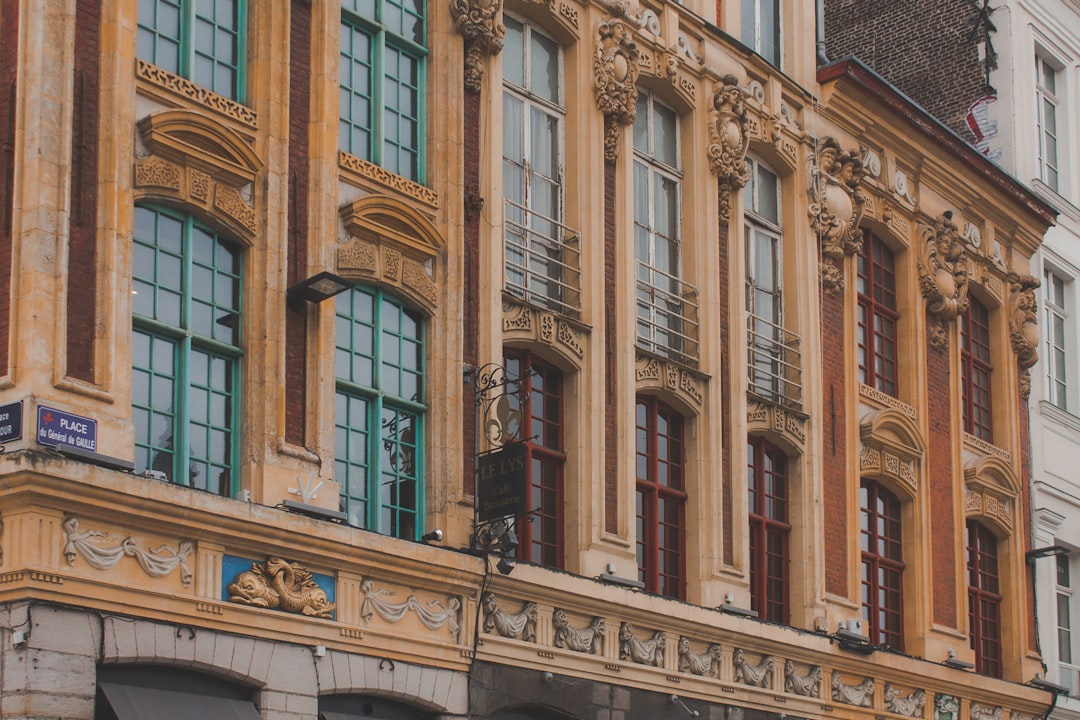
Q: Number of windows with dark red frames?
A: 7